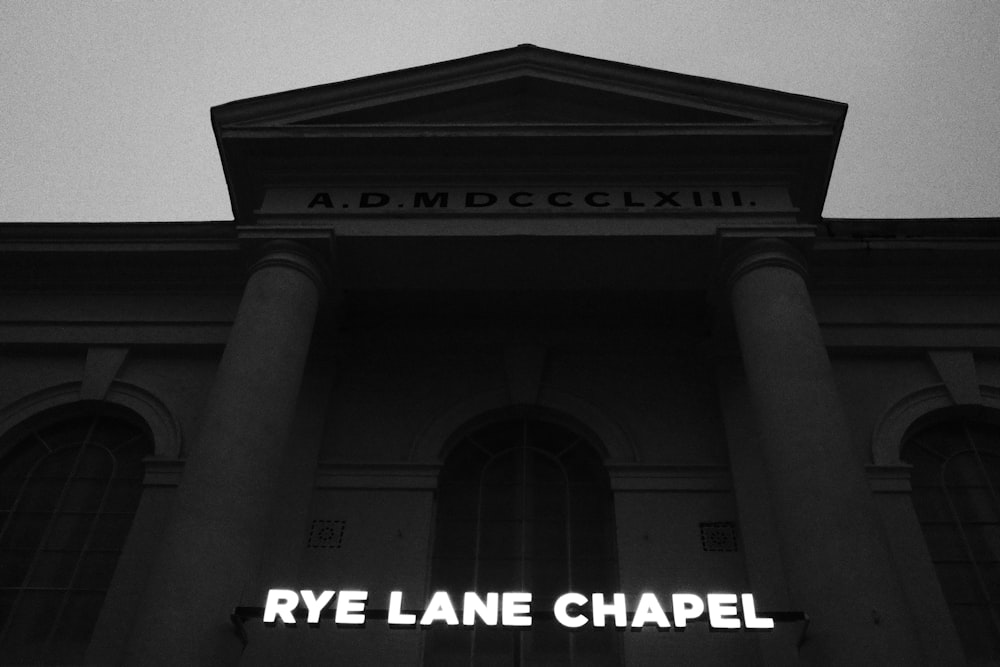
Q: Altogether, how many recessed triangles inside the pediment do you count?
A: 1